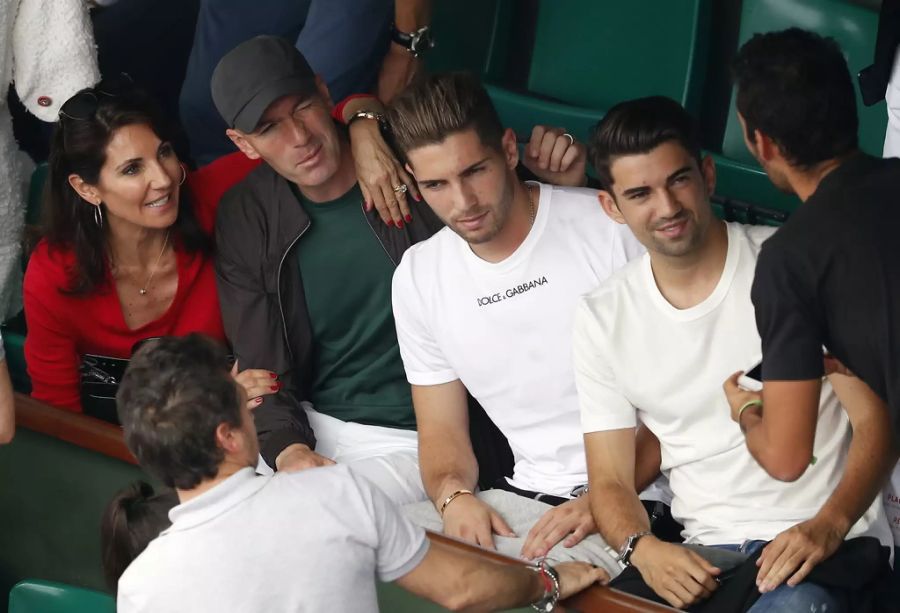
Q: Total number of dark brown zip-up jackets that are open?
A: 1